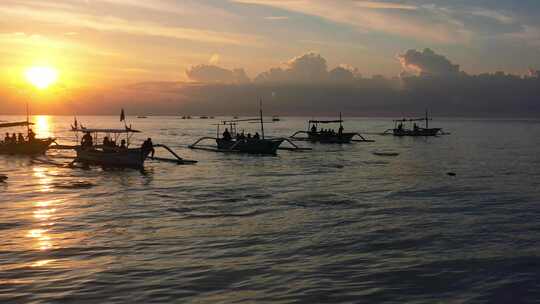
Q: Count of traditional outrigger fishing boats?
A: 5